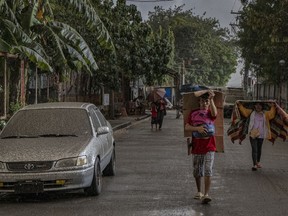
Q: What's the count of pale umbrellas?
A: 1